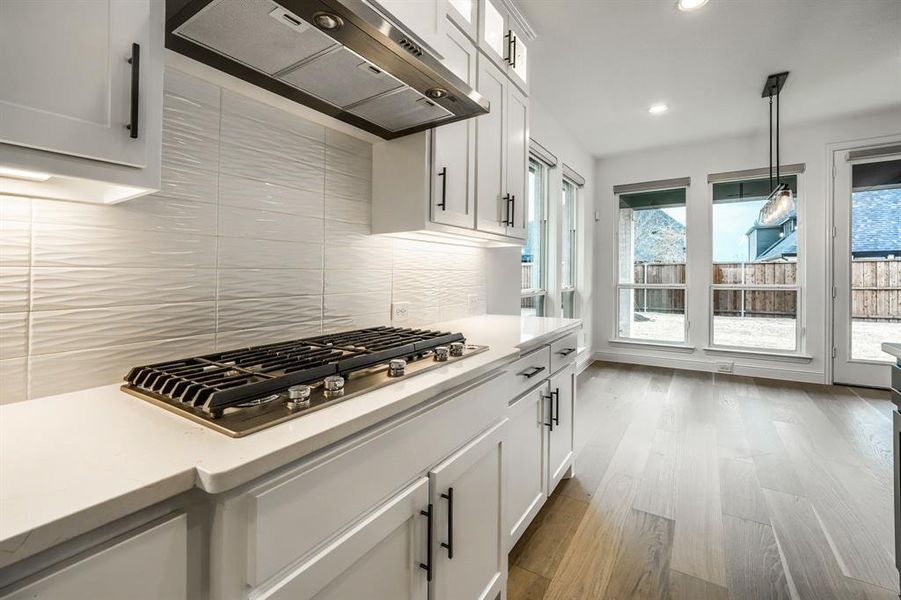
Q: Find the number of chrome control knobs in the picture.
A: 5